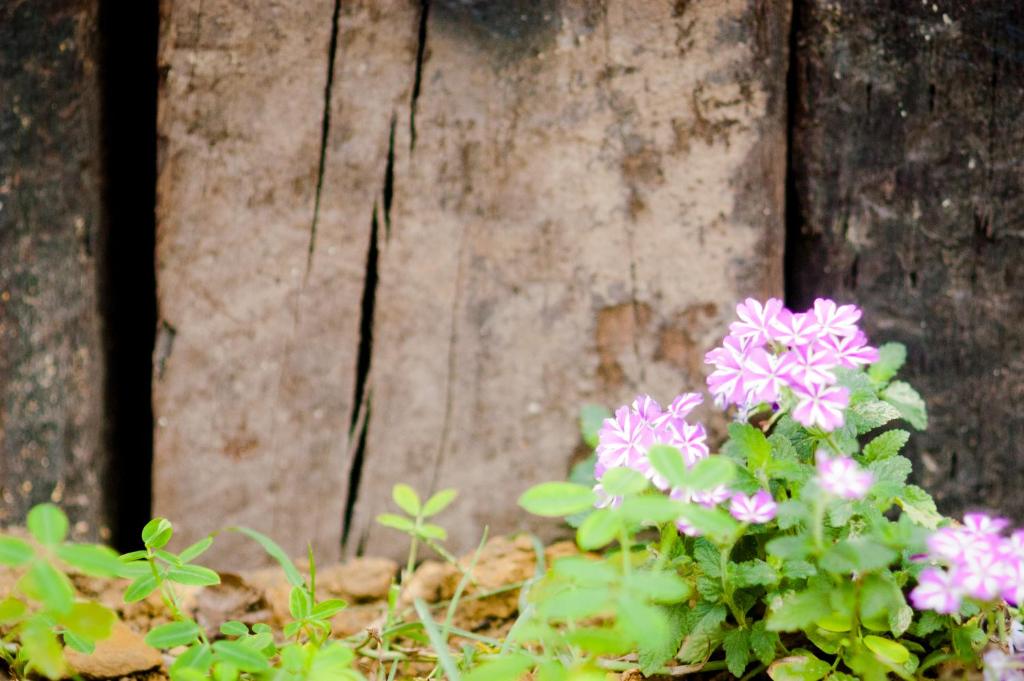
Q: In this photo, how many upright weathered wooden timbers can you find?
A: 3